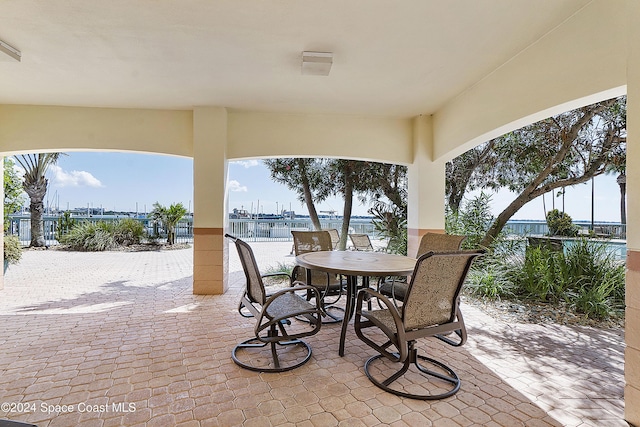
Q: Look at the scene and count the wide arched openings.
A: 3